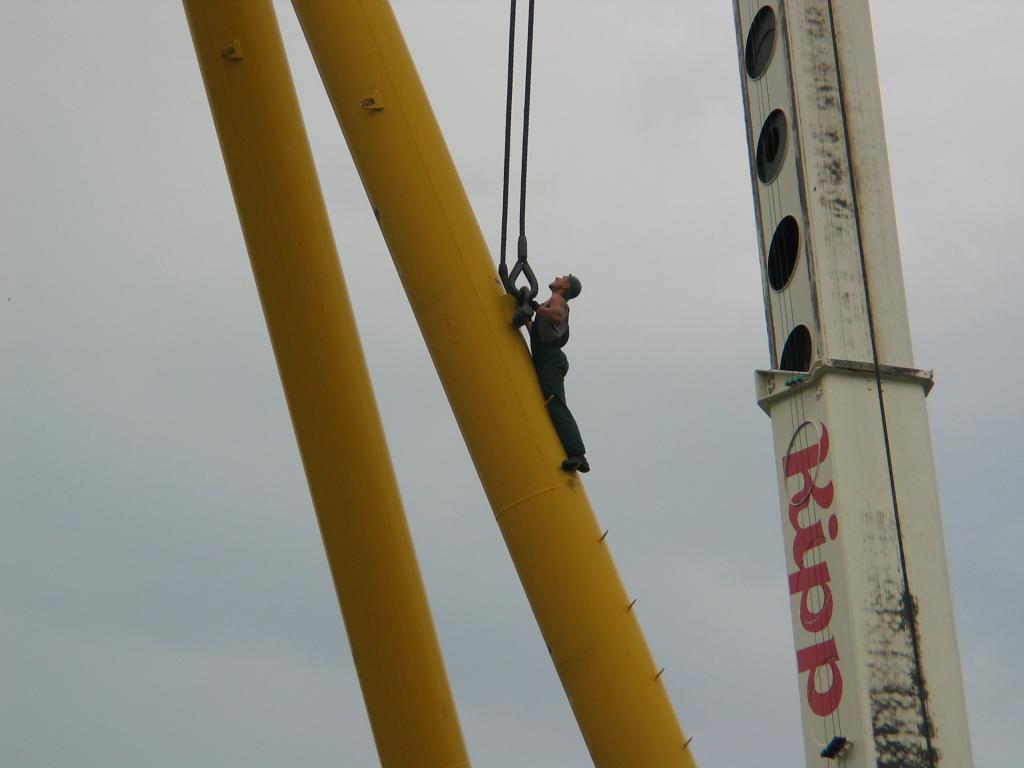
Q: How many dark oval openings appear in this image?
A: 4